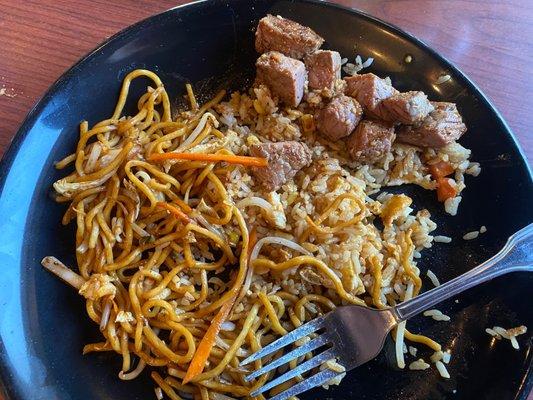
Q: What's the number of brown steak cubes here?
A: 9